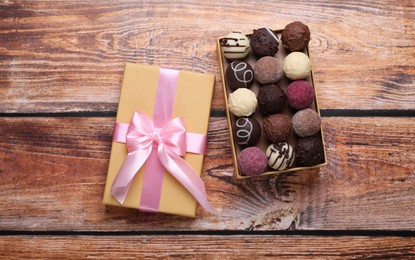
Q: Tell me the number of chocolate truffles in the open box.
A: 15